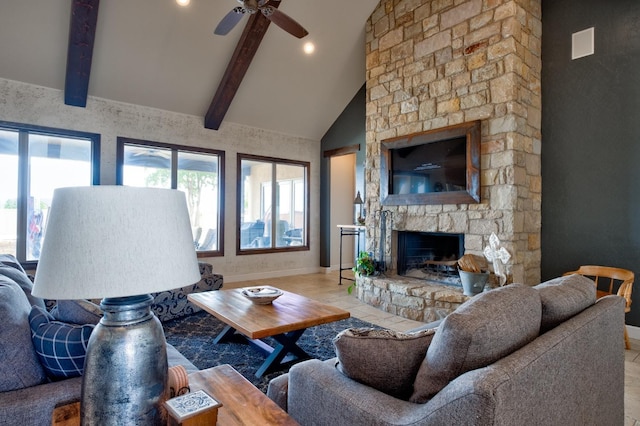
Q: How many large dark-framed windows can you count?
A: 3